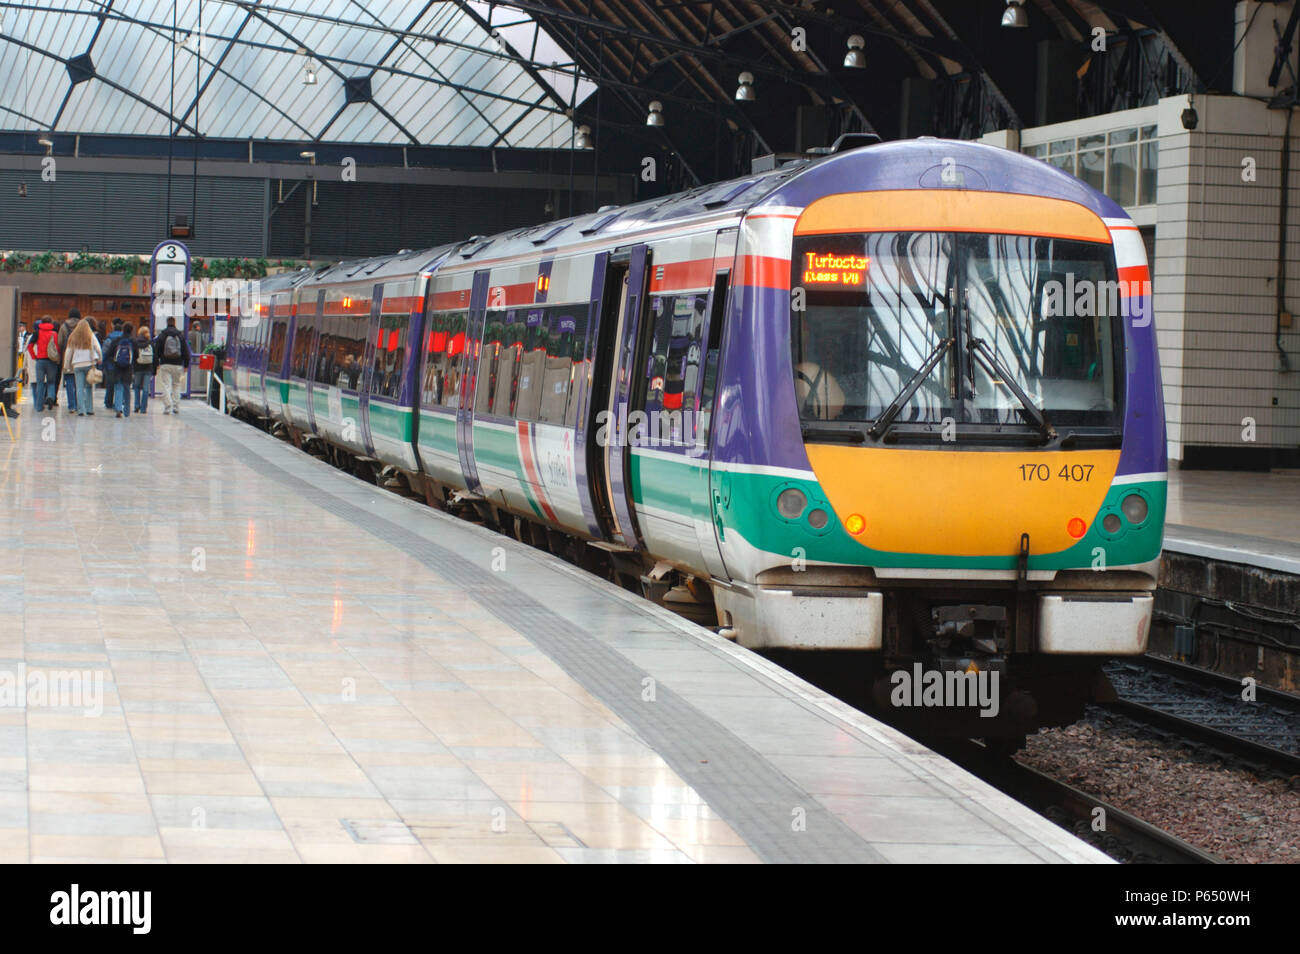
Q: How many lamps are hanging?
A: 6